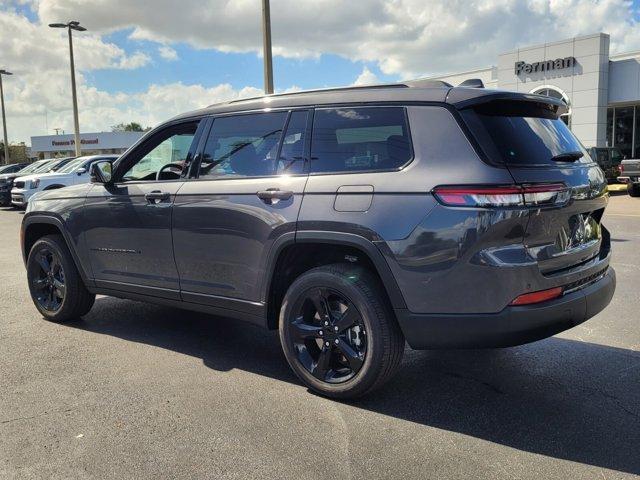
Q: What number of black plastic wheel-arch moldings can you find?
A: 2